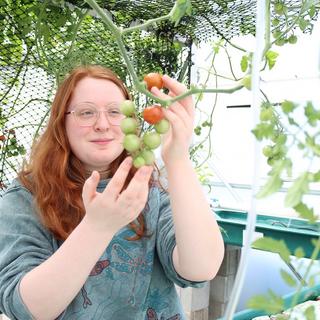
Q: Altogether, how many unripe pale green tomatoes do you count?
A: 7